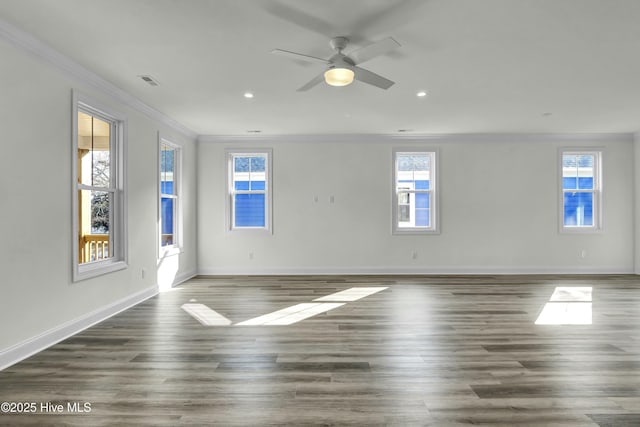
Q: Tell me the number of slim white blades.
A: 4